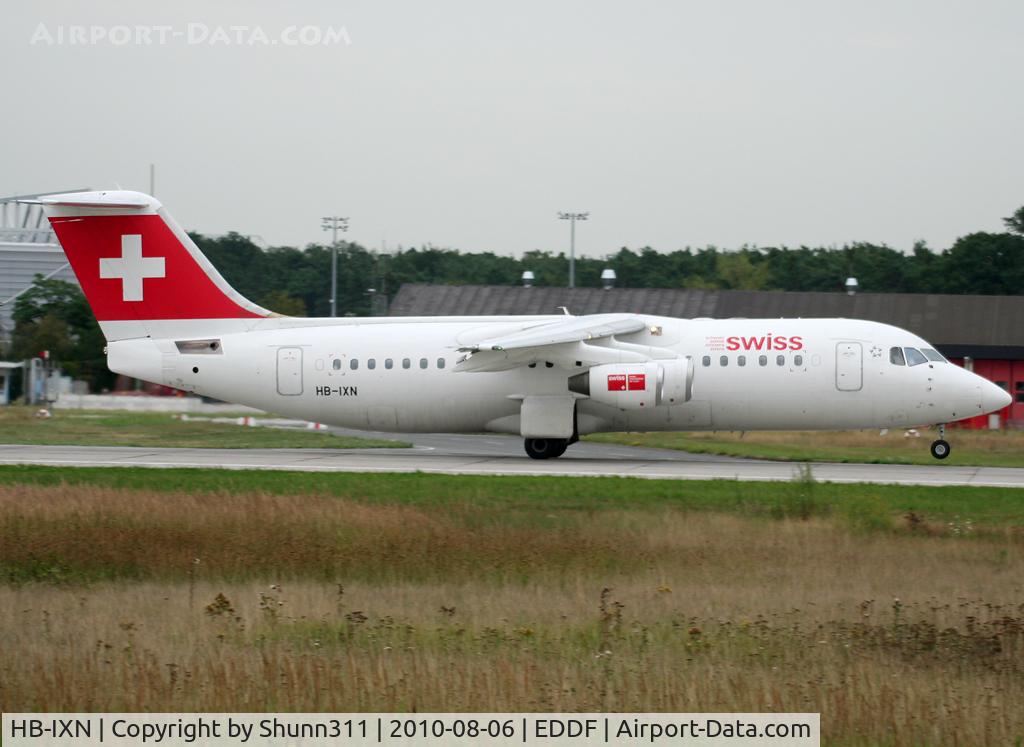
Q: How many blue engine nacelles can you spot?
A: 0